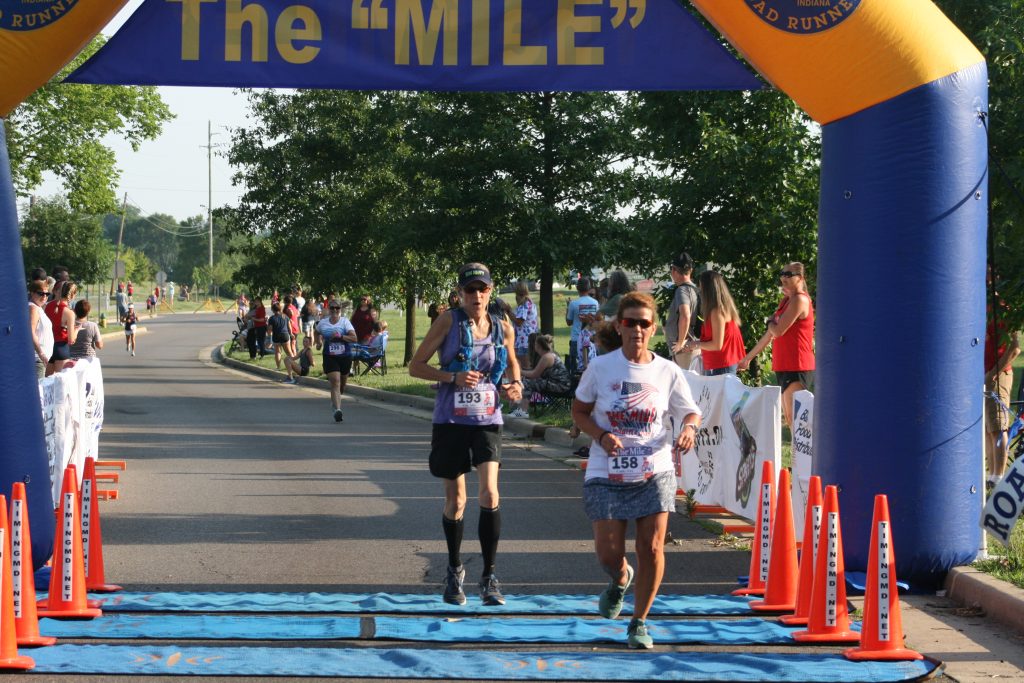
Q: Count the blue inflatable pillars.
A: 2